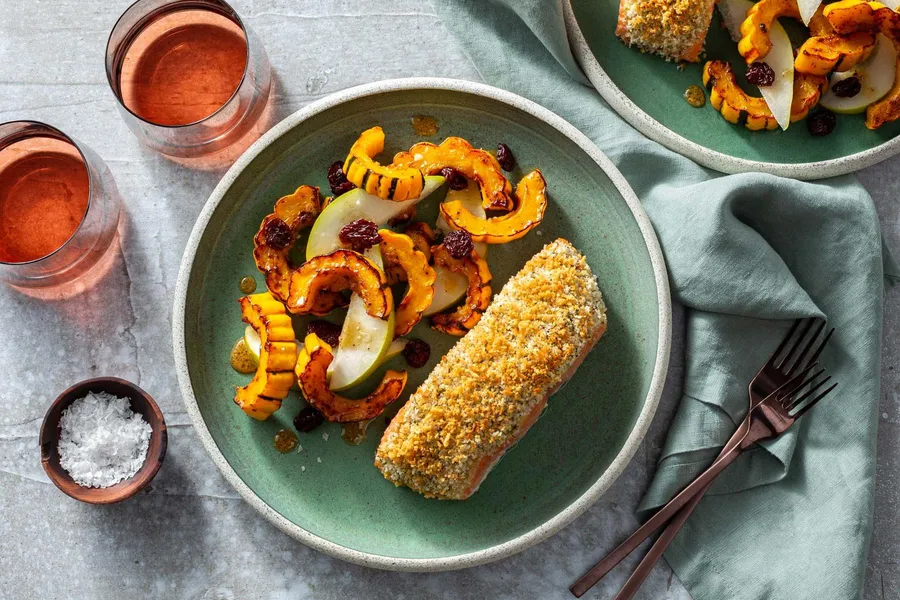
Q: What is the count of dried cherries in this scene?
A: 12